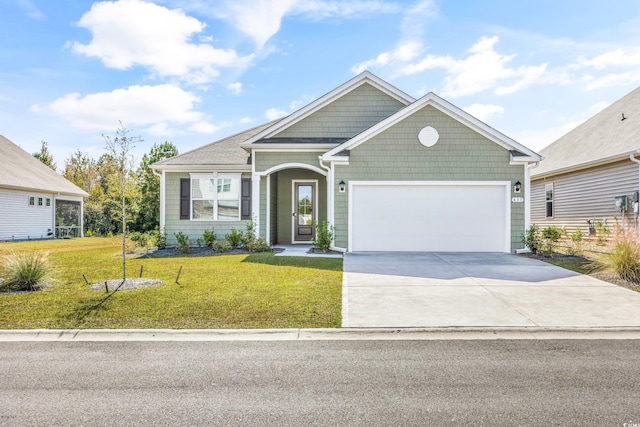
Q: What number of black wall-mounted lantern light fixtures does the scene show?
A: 2